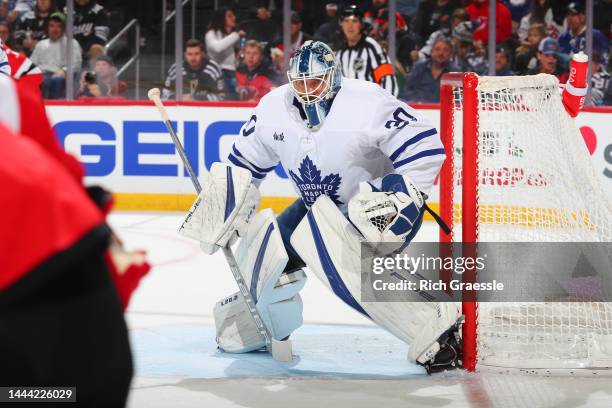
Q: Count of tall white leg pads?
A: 2